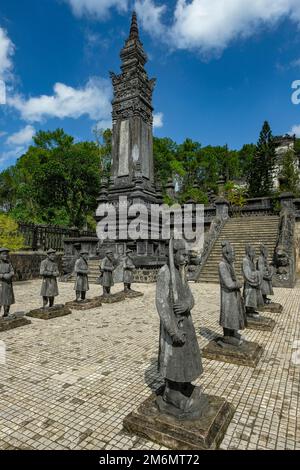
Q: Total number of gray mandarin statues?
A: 9